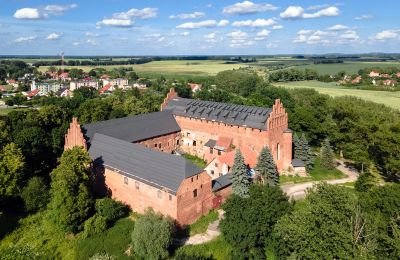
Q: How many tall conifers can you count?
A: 5